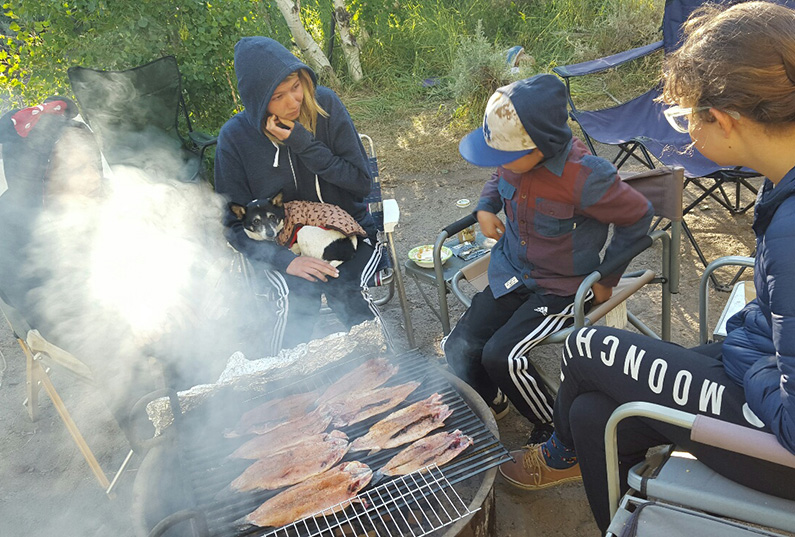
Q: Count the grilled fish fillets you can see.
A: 8